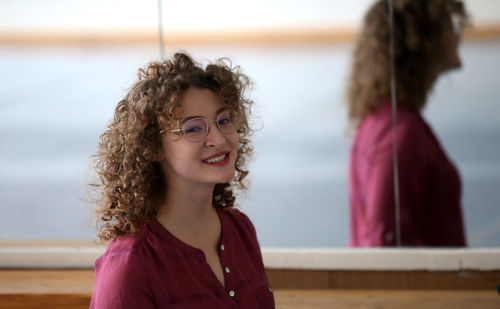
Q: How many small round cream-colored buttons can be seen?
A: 3